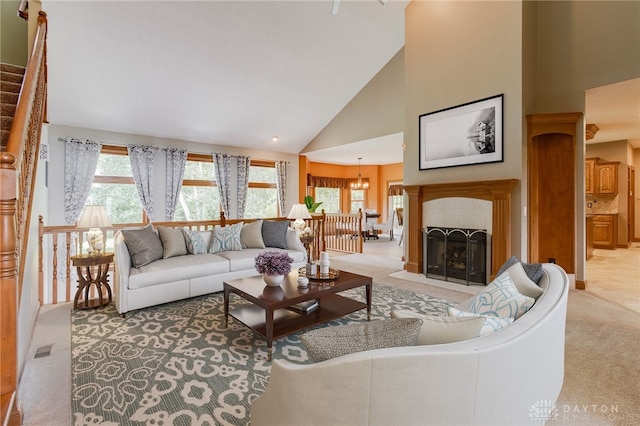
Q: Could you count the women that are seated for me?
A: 0